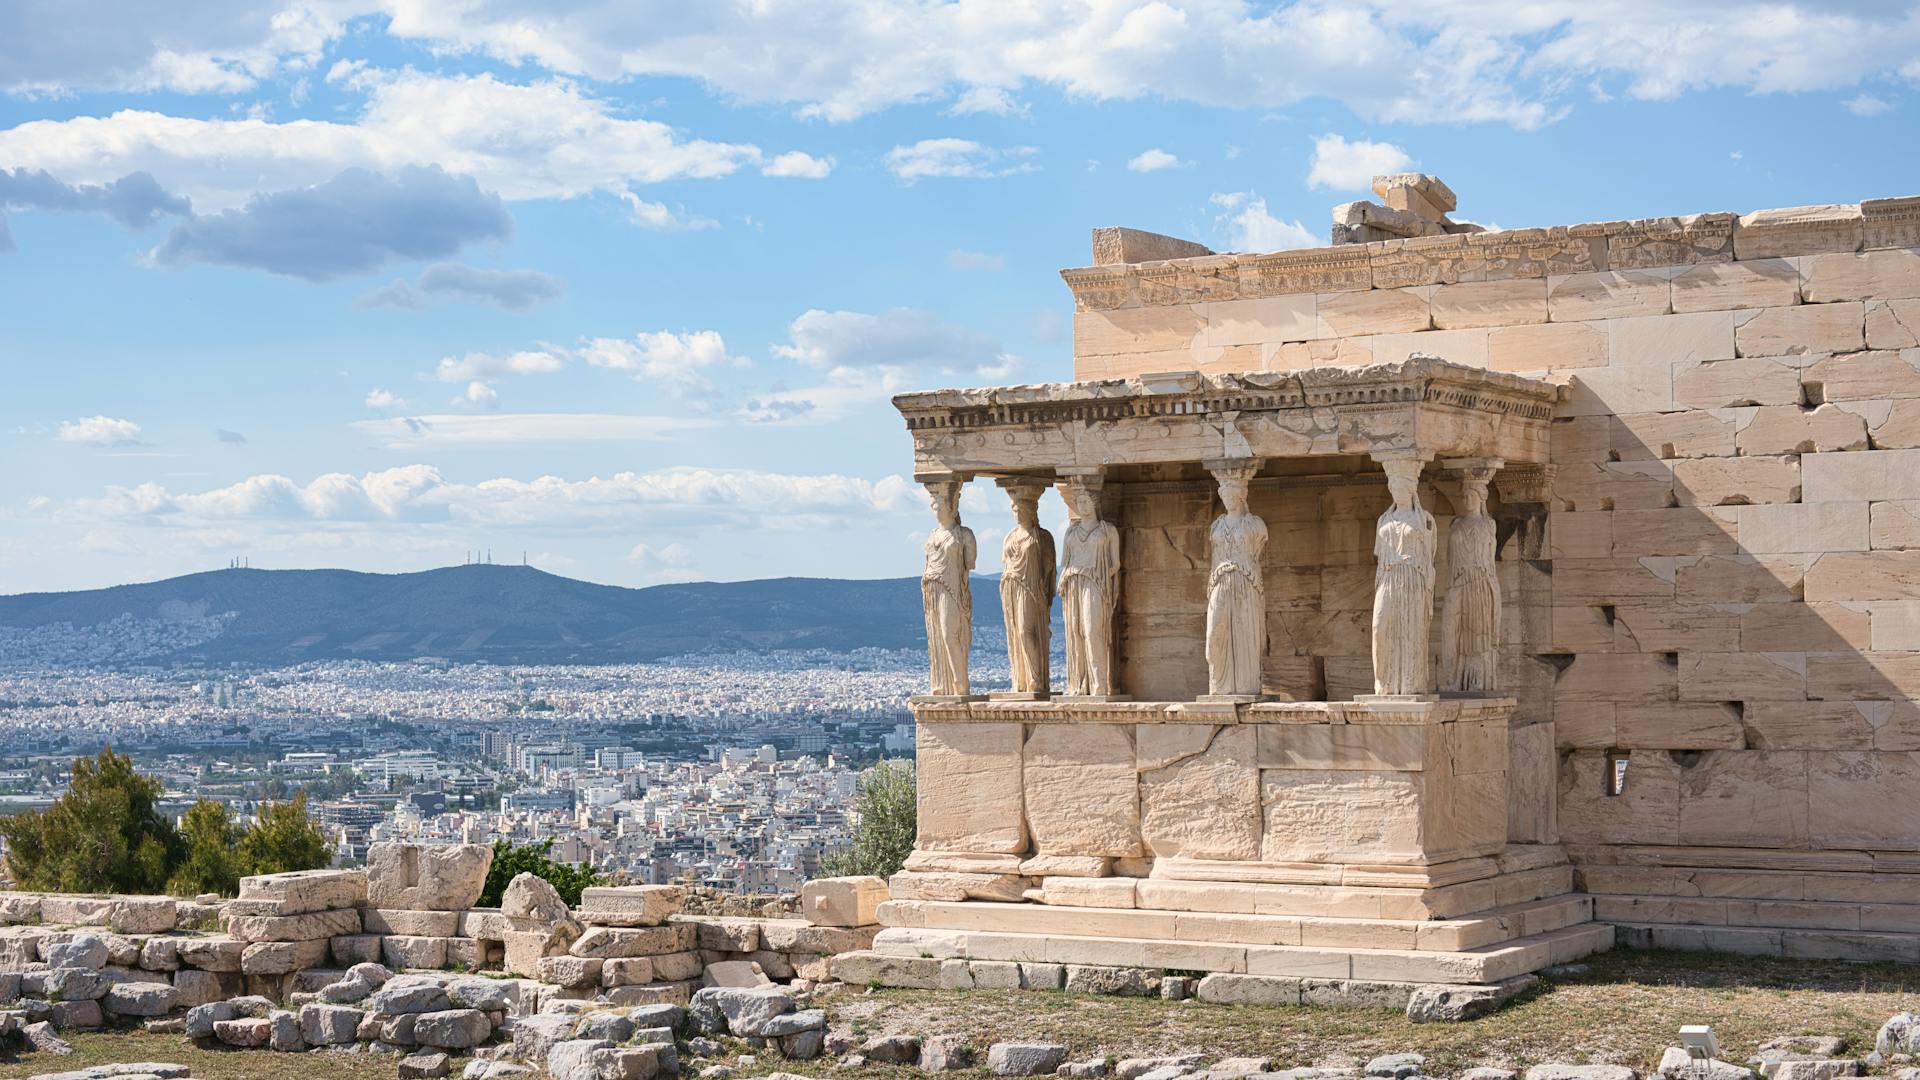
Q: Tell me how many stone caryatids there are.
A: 6